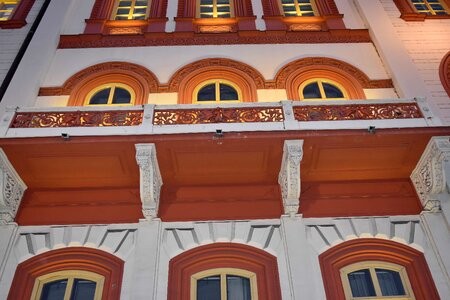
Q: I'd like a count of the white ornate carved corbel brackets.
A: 4